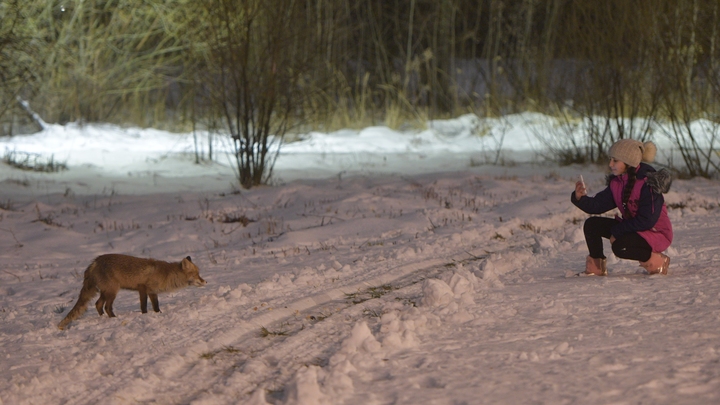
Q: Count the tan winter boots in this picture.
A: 2